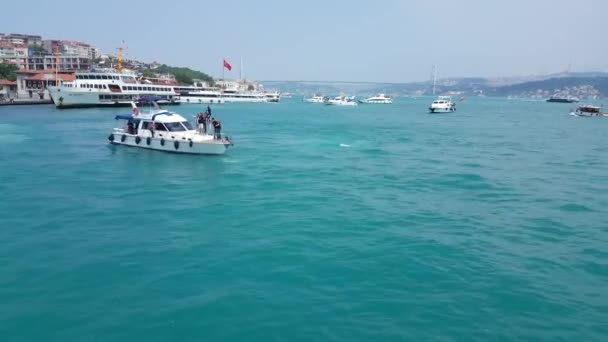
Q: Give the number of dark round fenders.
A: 7